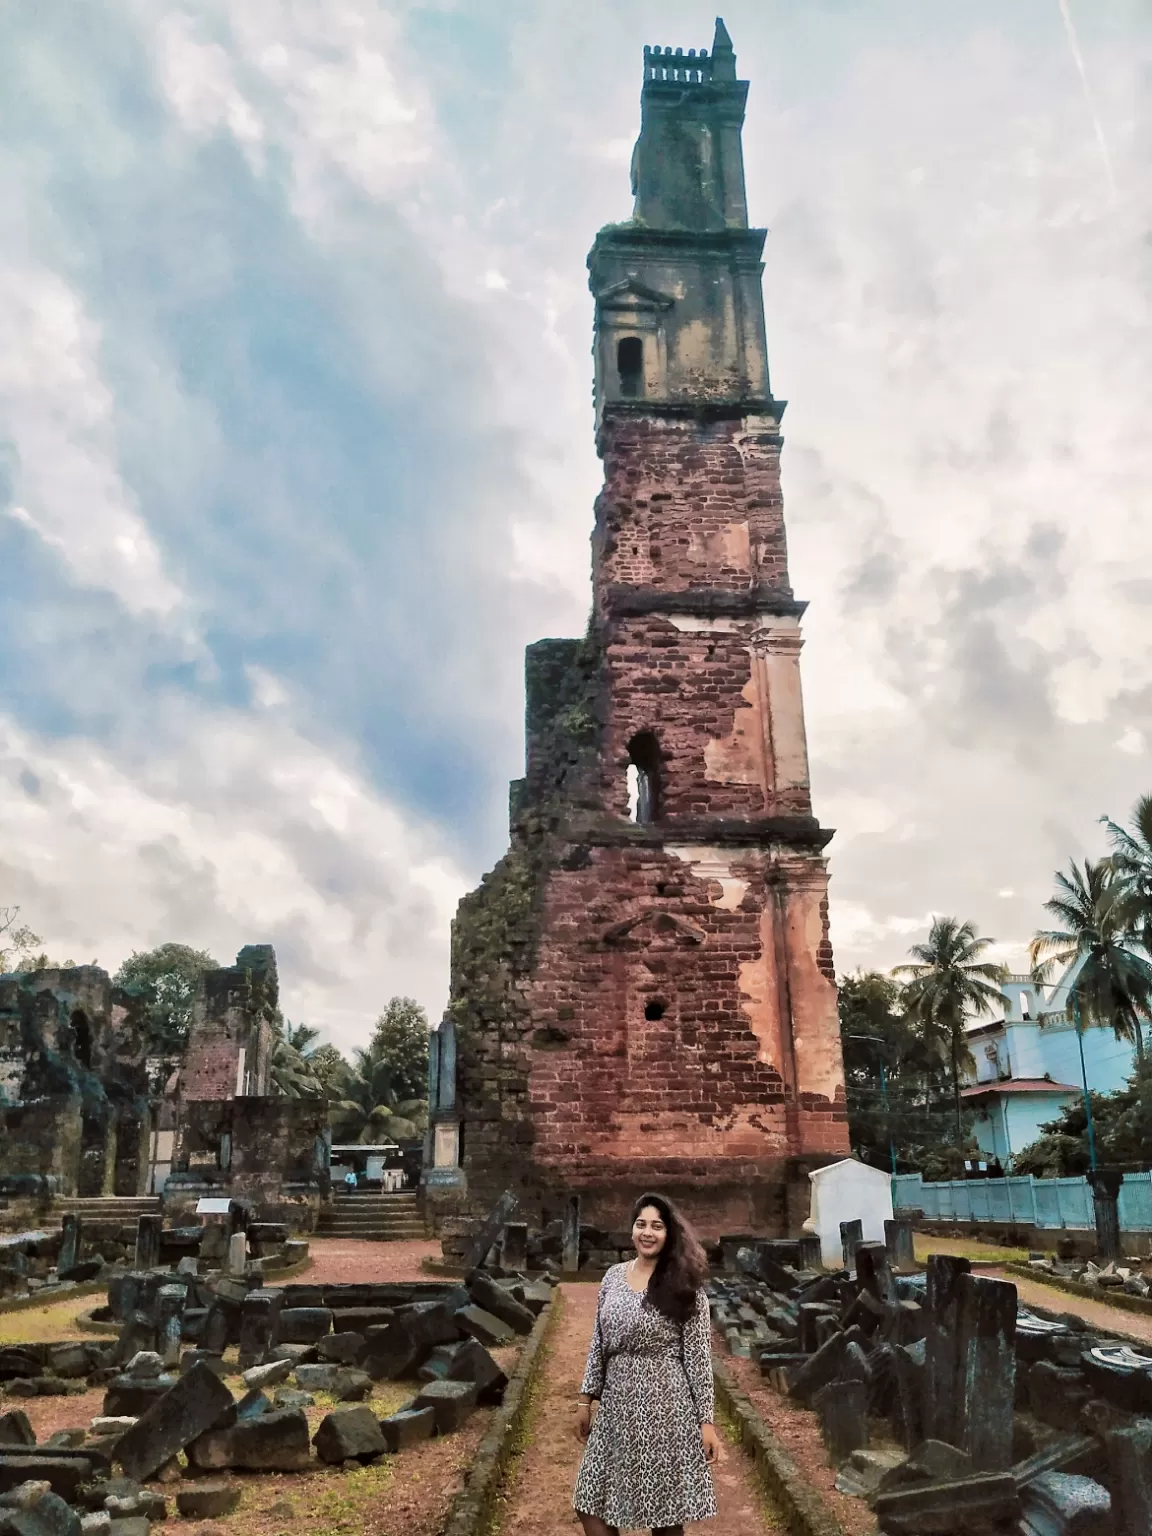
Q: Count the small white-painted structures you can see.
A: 1